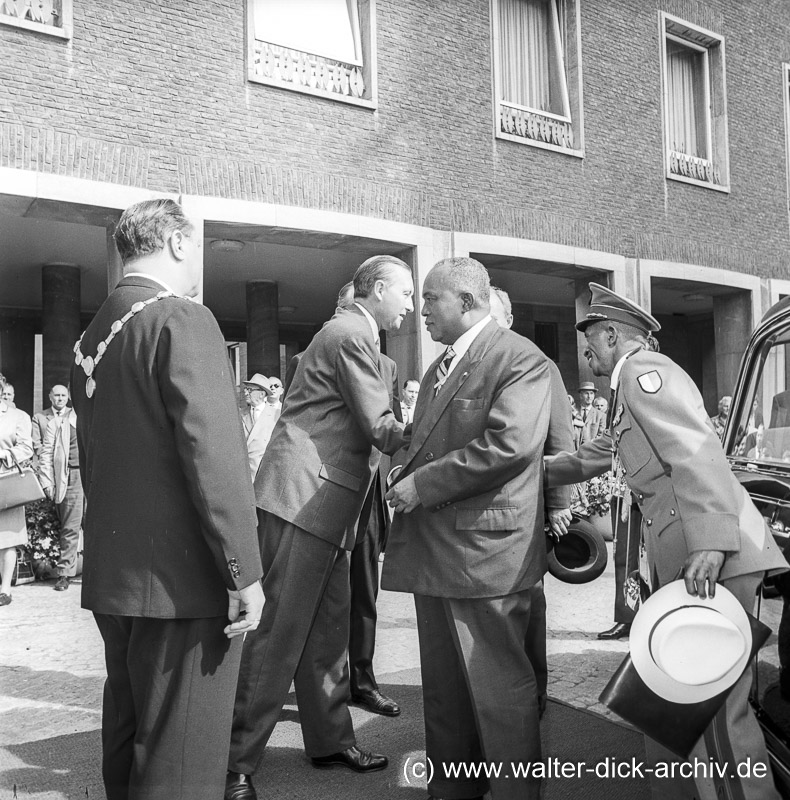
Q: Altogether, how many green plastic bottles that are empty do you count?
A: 0